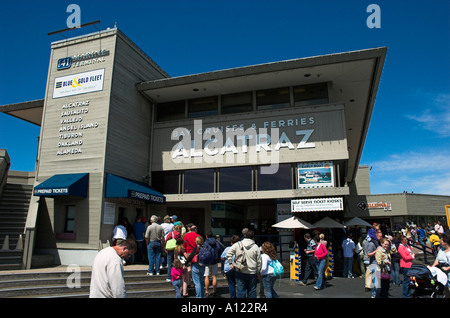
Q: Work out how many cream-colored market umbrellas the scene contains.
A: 3